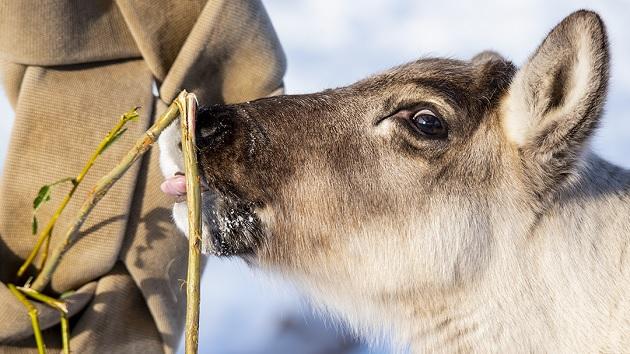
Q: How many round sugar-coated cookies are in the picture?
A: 0